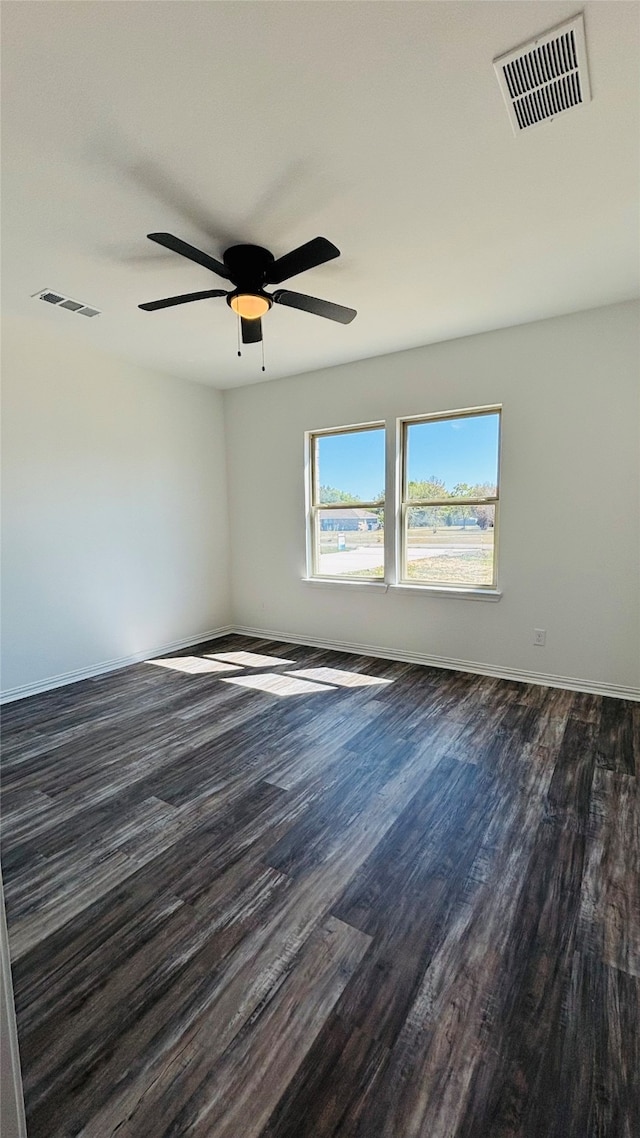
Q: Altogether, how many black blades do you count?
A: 5